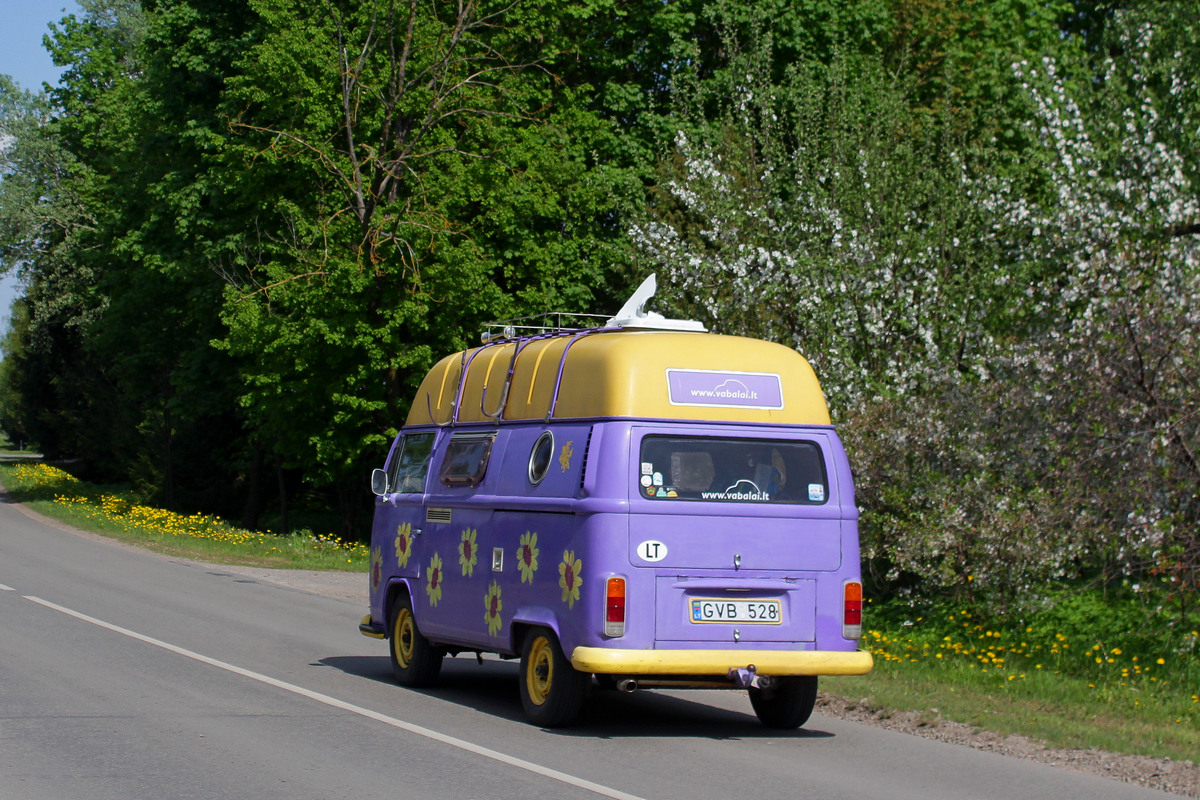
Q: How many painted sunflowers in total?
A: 7